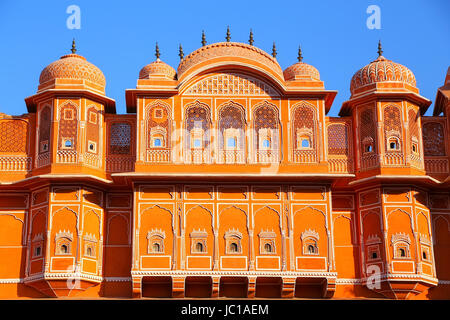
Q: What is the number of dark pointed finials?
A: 9